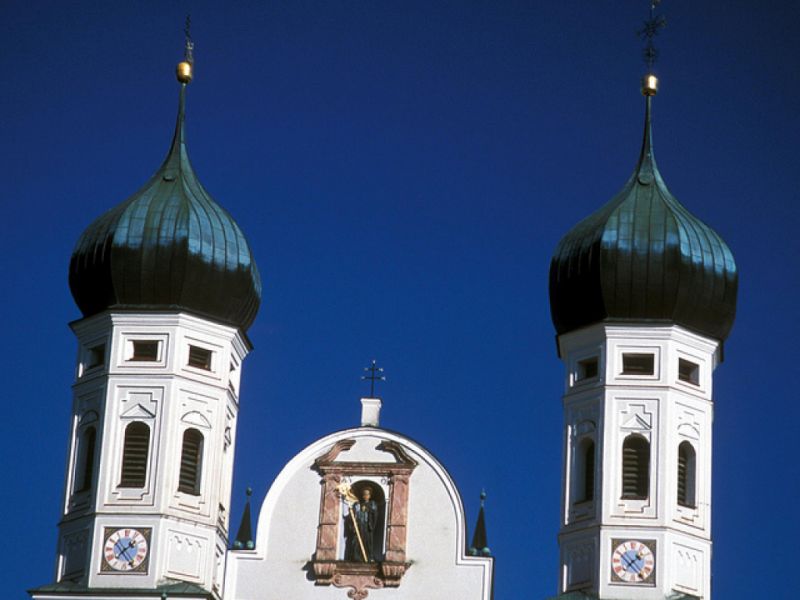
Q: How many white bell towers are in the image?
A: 2